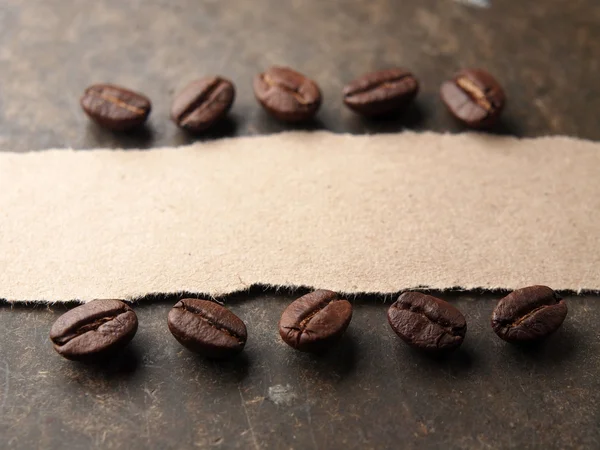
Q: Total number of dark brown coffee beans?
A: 10